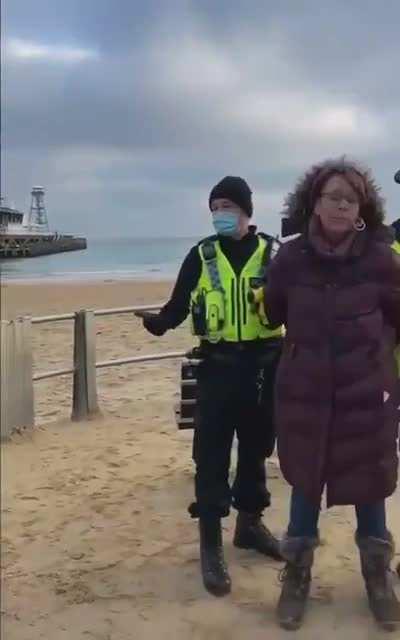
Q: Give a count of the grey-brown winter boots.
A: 2